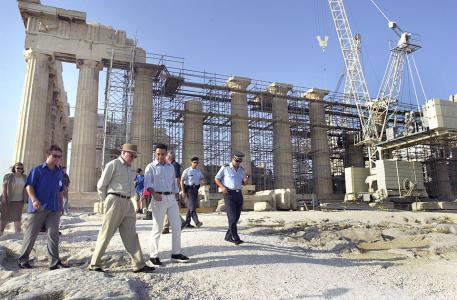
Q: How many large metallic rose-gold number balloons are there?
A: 0